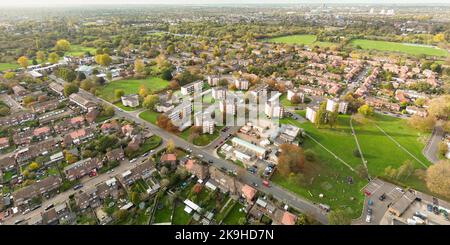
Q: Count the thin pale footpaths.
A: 3